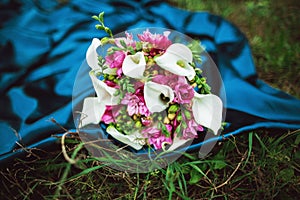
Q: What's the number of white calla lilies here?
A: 9